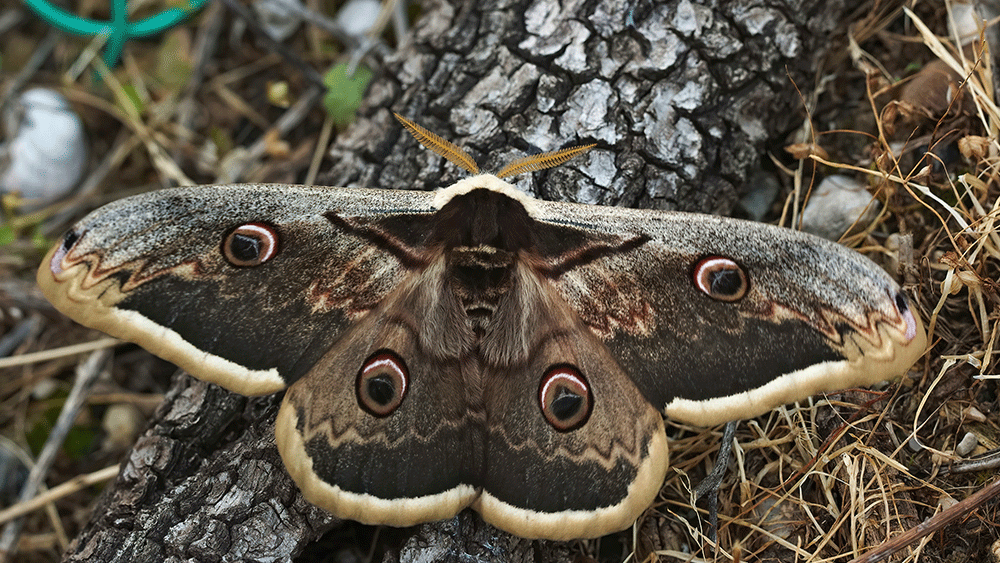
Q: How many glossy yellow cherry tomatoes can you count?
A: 0